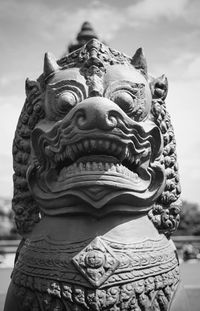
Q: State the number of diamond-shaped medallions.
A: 1